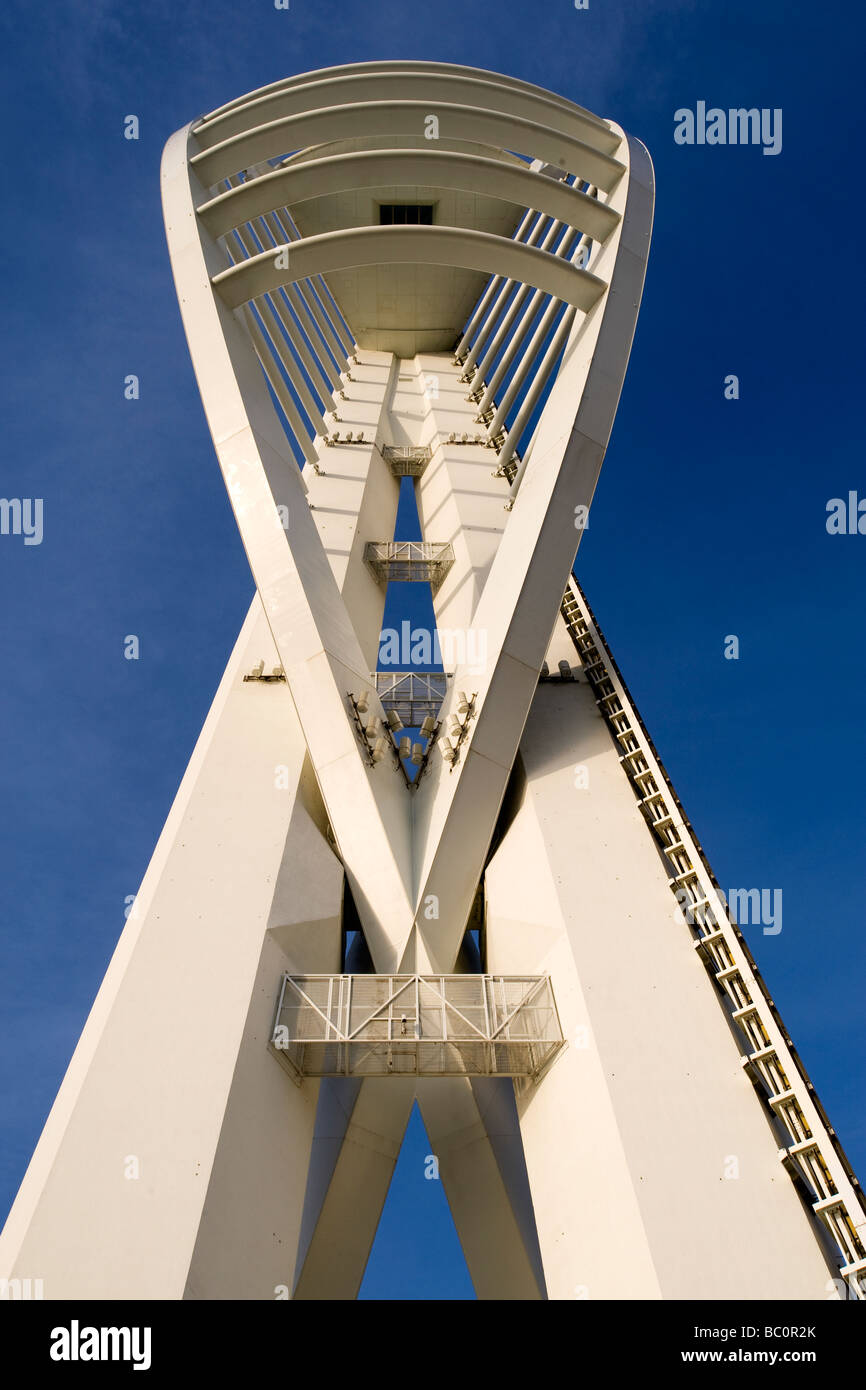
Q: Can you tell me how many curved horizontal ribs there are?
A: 5